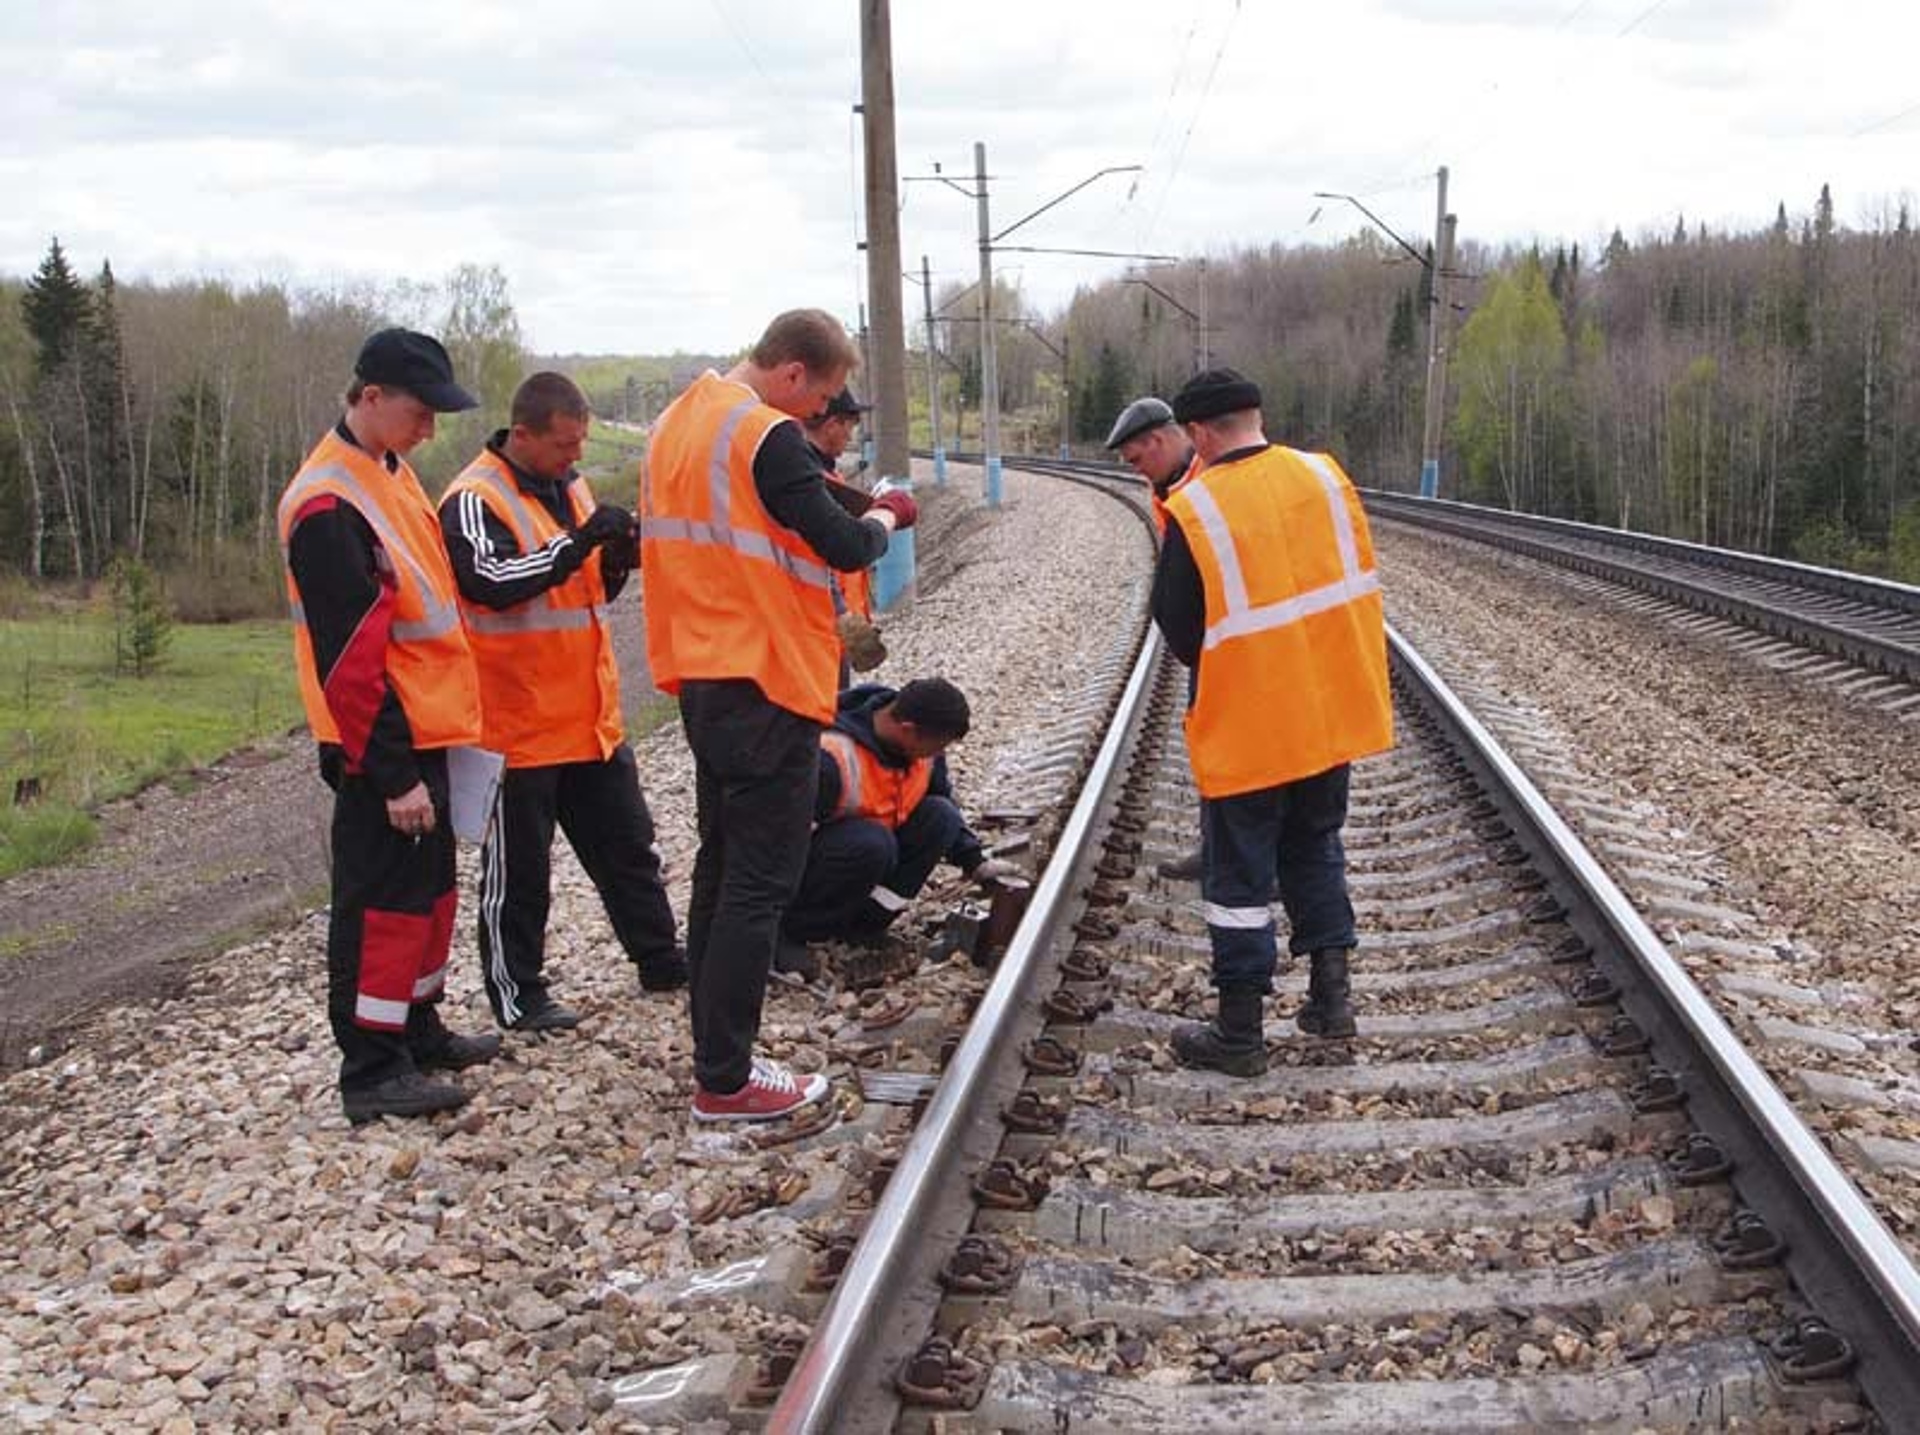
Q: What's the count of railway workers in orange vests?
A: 7